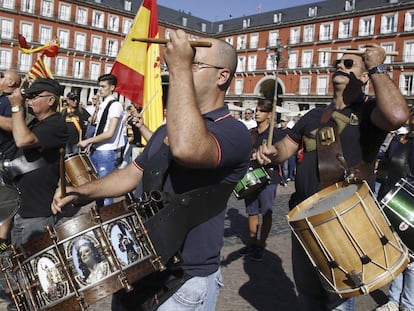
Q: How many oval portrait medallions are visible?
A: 3